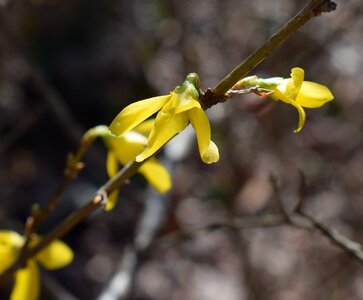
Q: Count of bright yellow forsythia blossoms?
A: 4